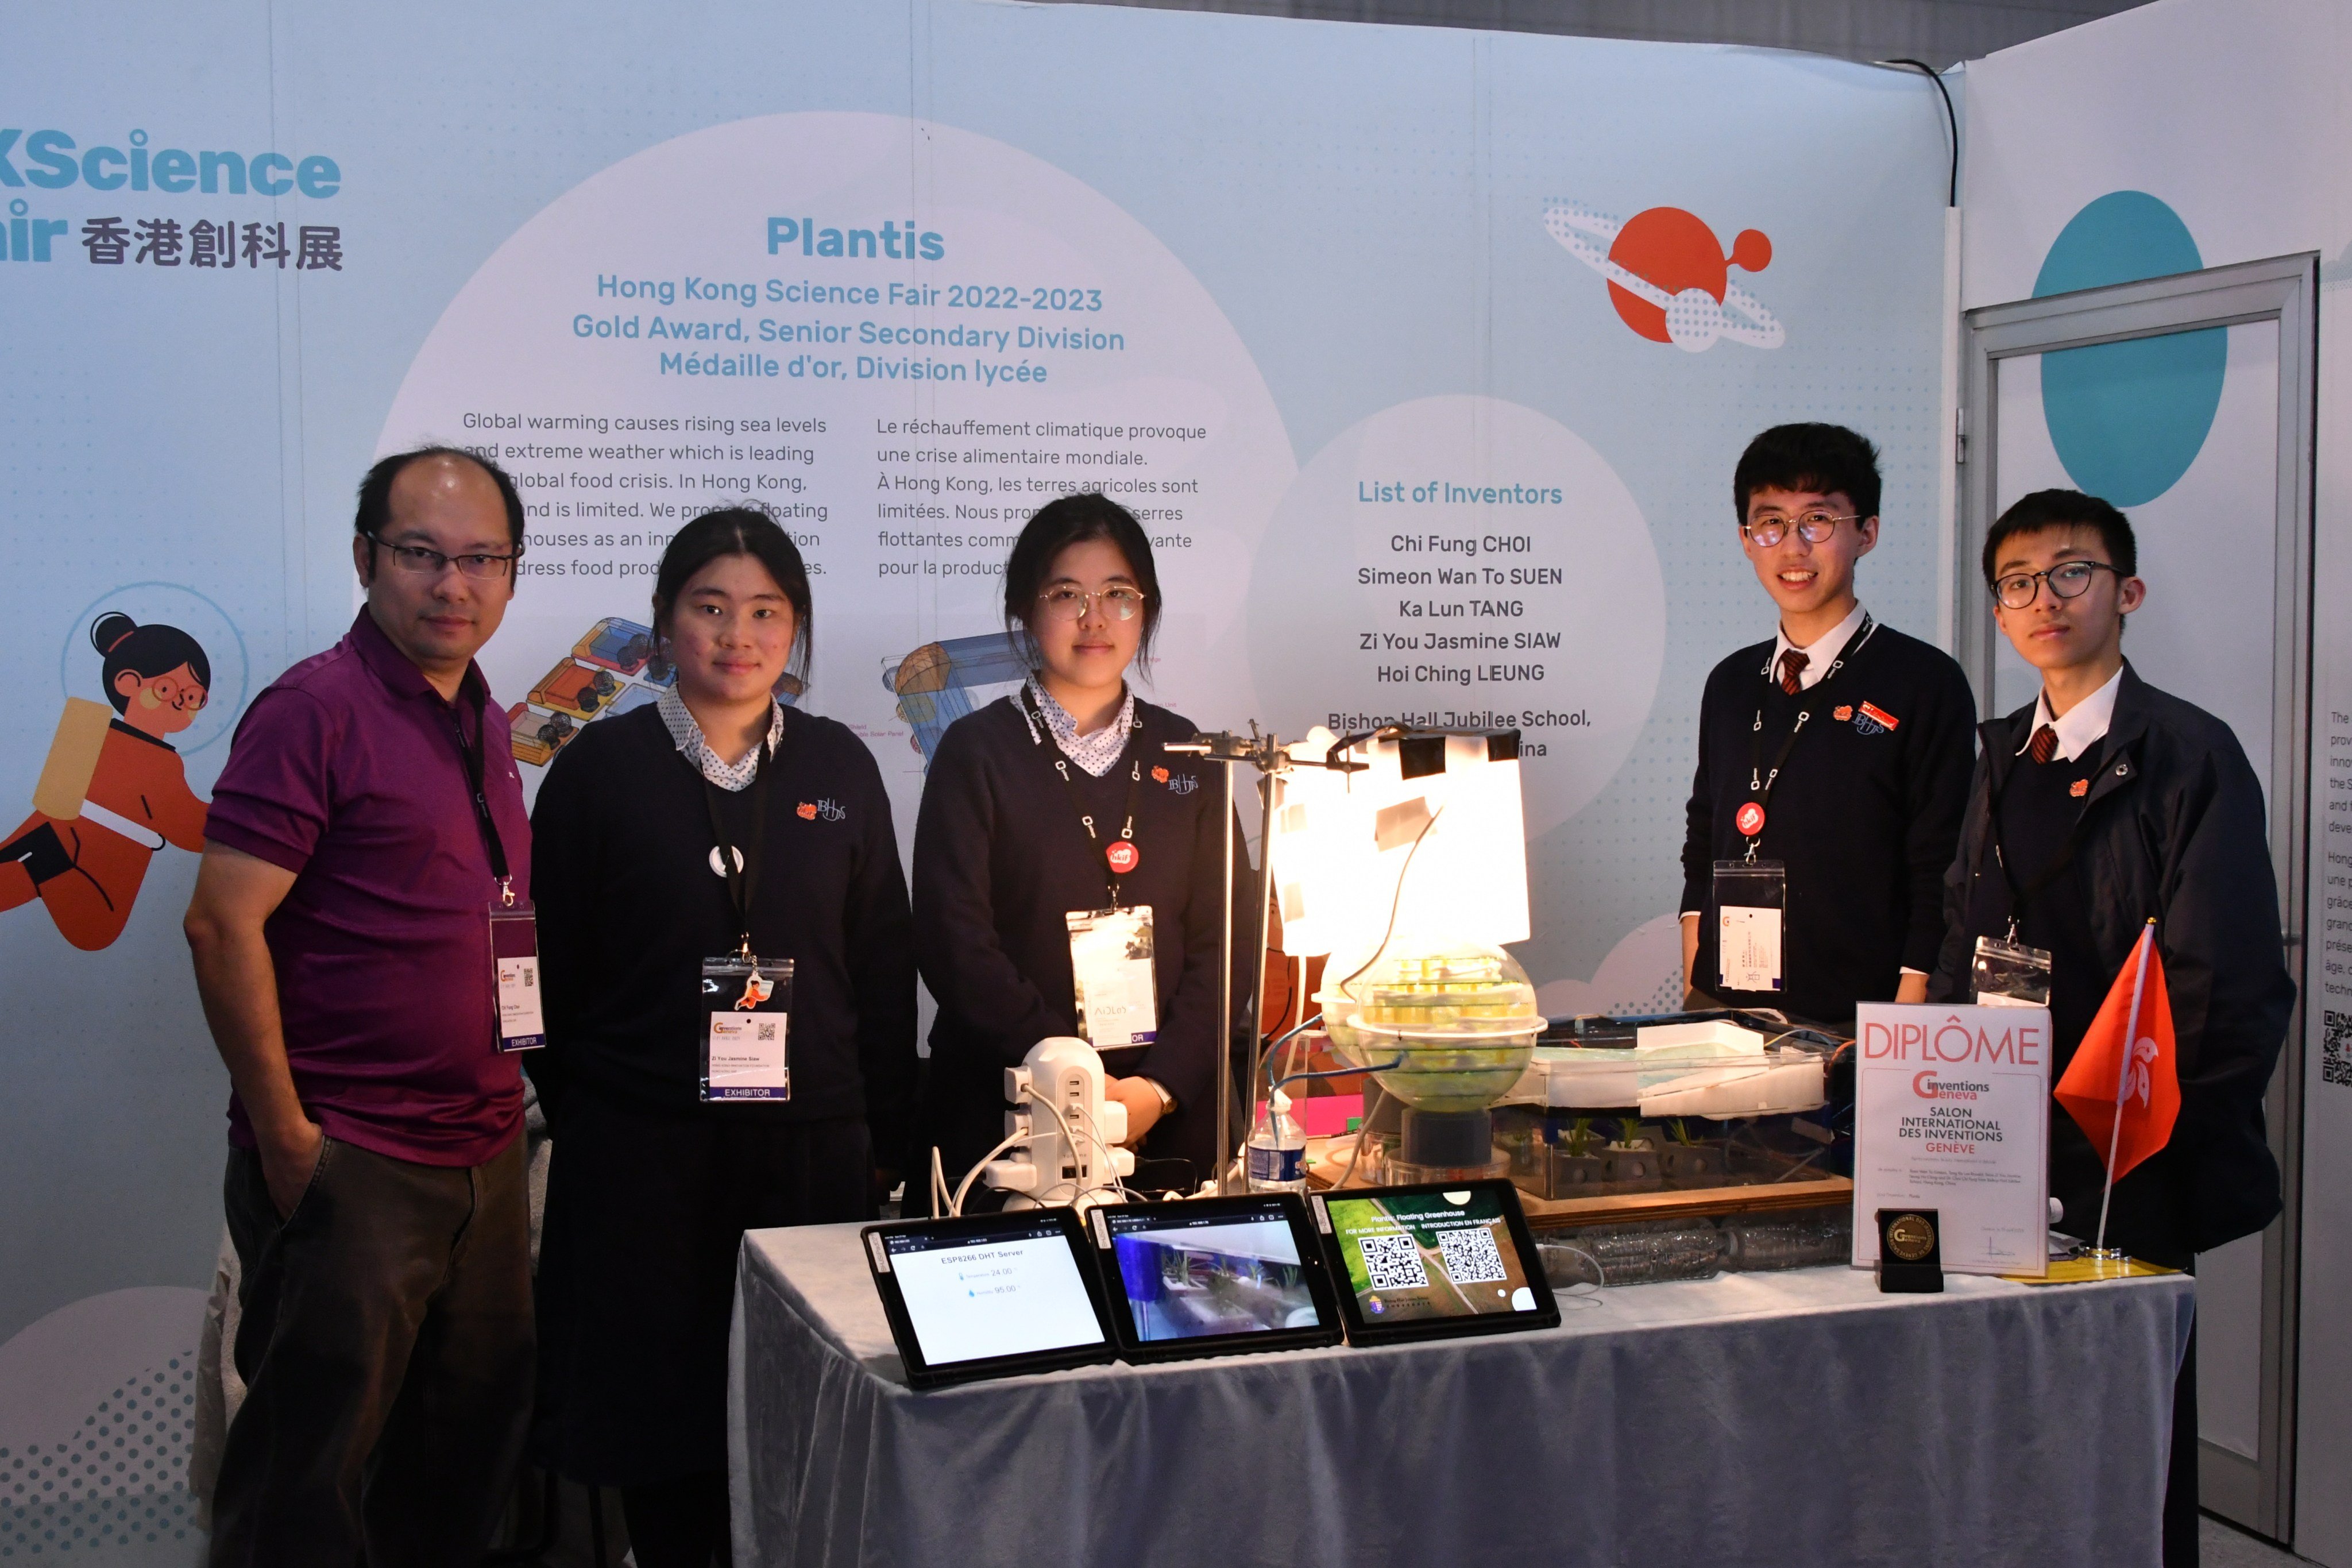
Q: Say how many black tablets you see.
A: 3